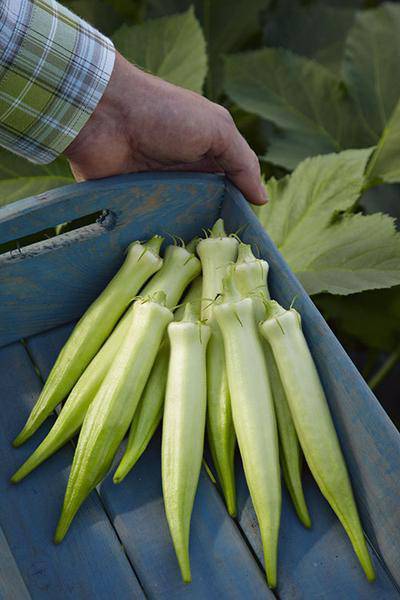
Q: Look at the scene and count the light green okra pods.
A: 9